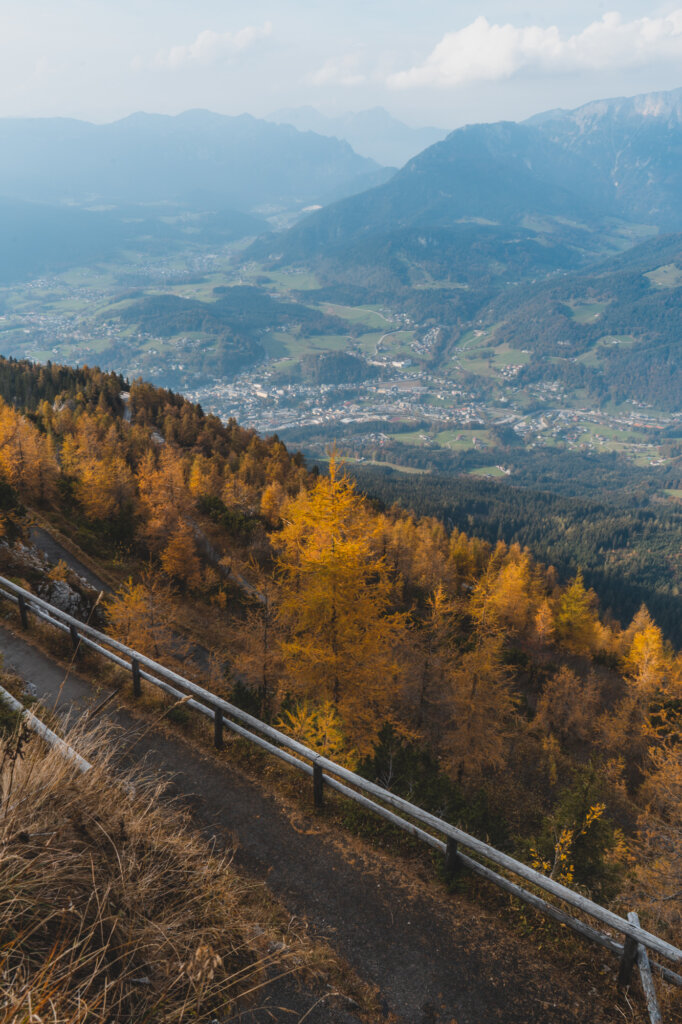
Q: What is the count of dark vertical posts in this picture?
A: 7